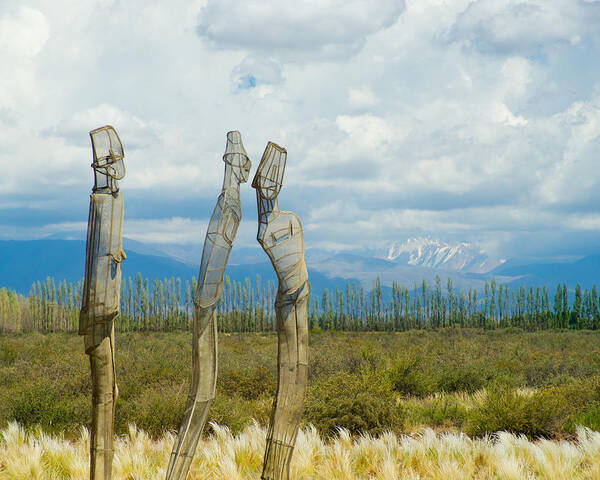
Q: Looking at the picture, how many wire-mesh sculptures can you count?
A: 3